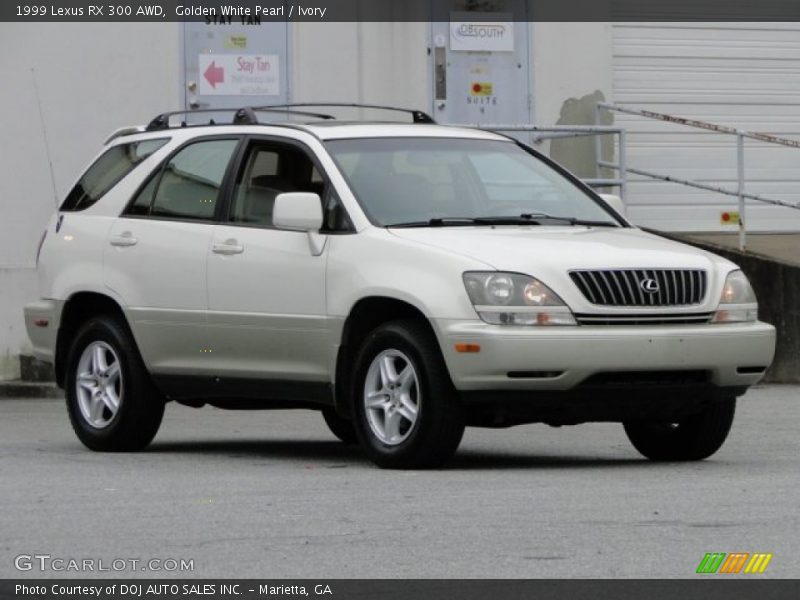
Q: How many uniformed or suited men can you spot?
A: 0